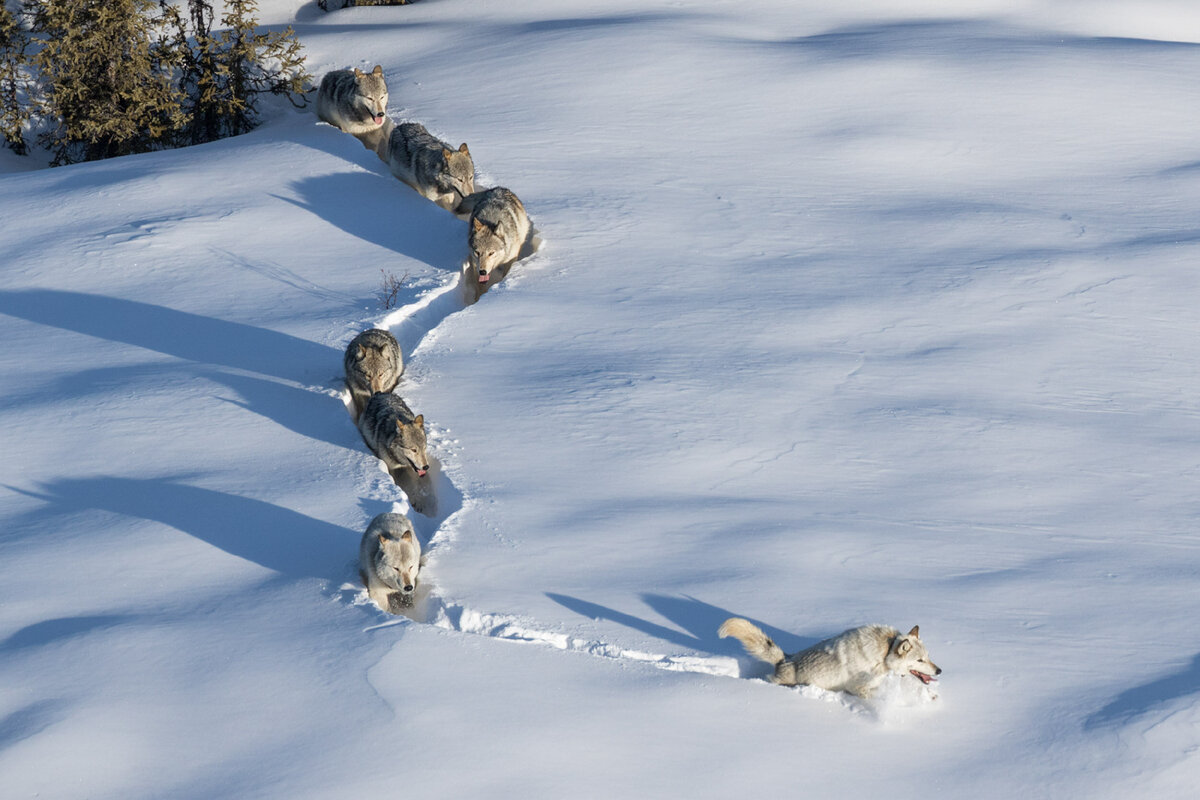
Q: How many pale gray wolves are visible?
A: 2